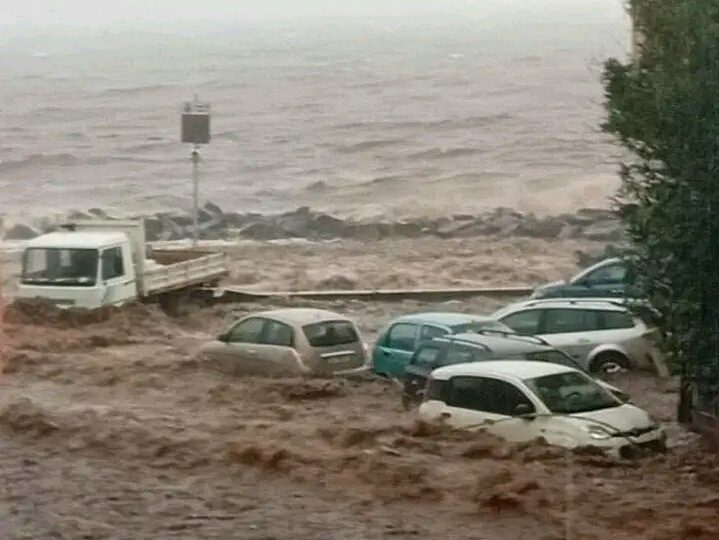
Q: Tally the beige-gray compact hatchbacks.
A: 1